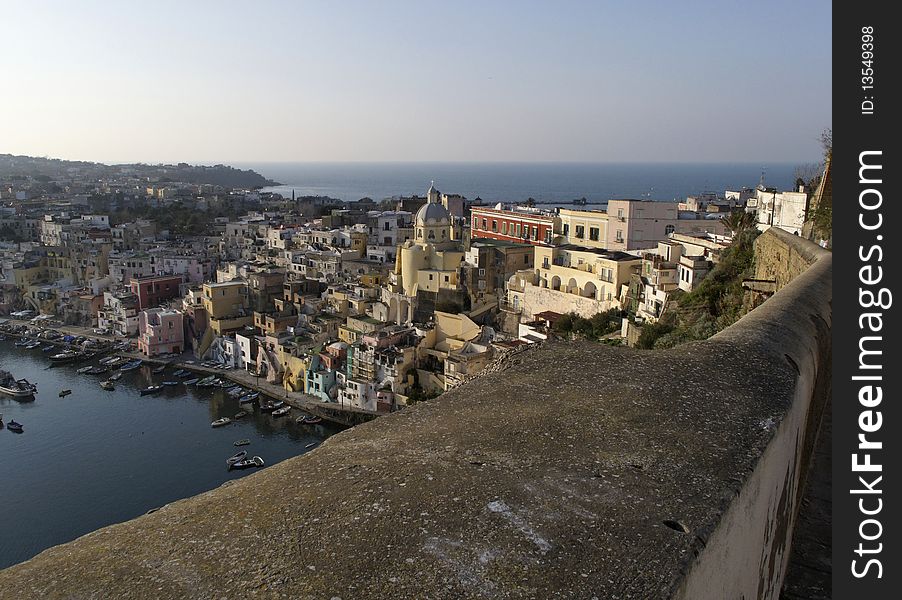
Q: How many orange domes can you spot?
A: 0